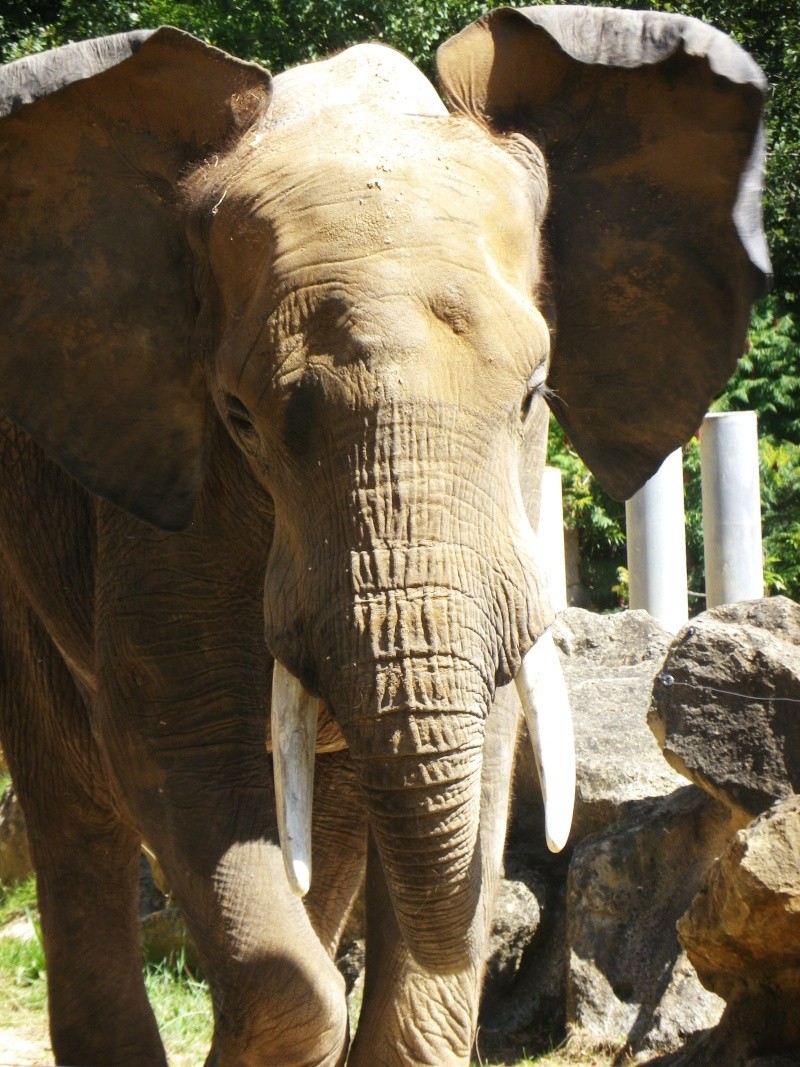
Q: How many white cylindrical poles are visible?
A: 3